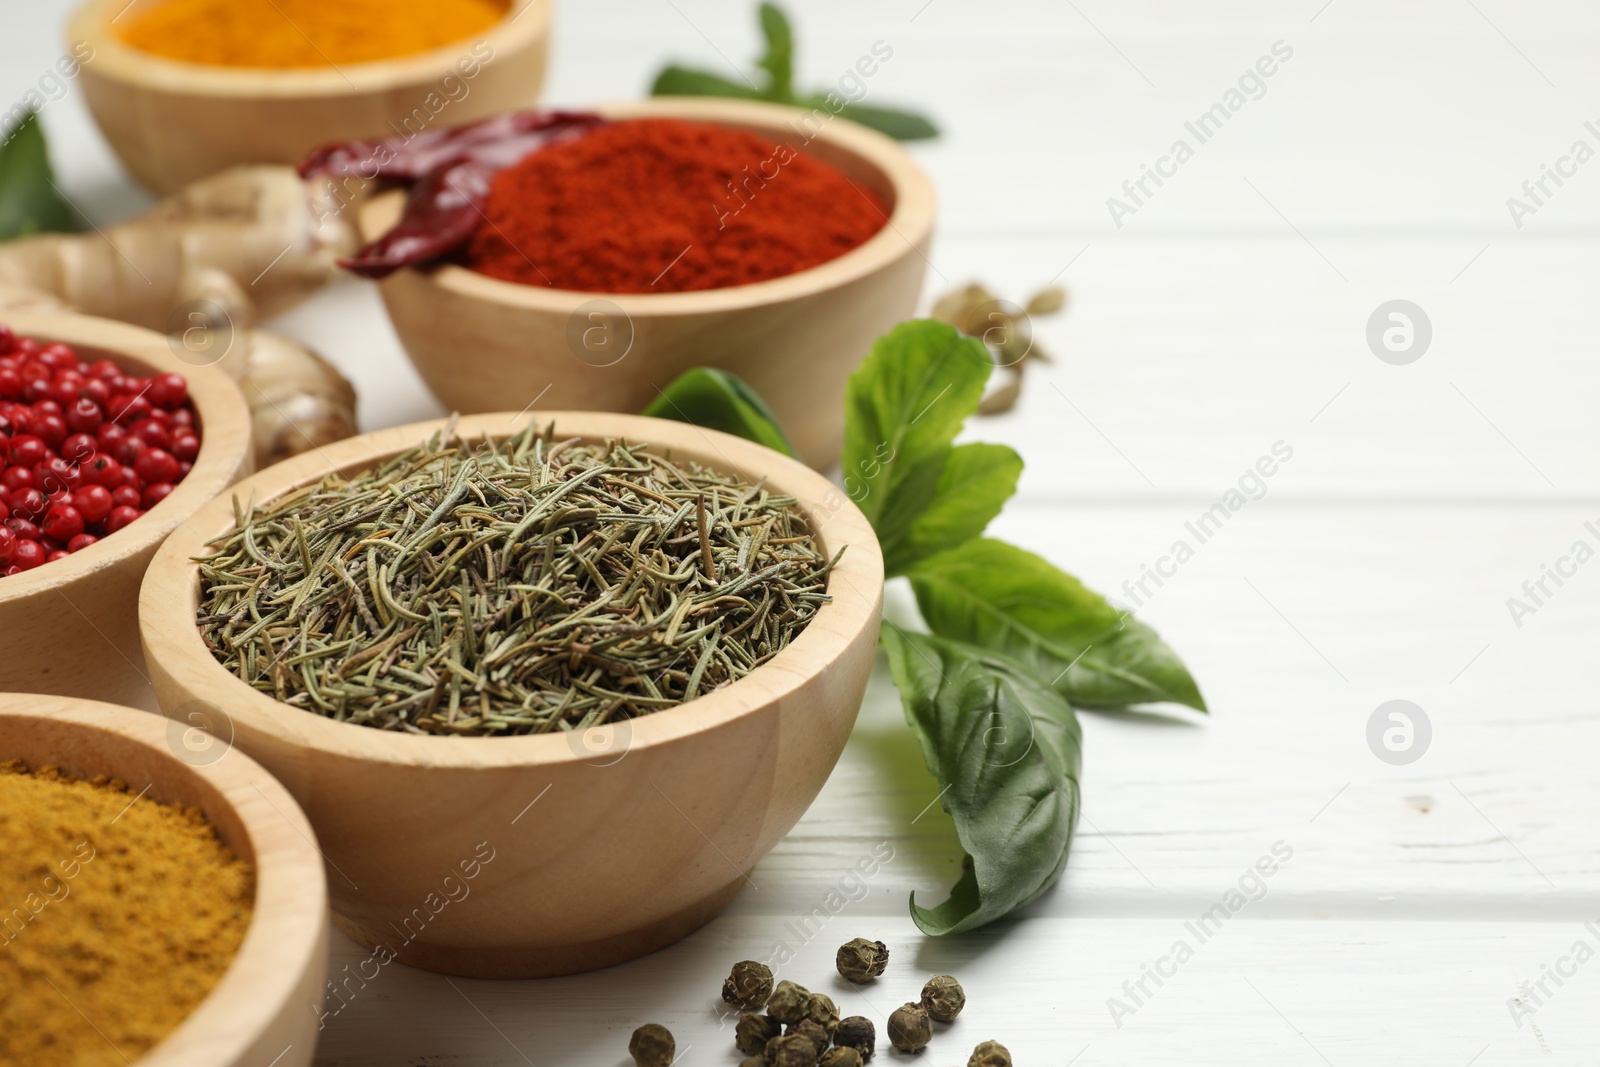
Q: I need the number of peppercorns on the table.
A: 14